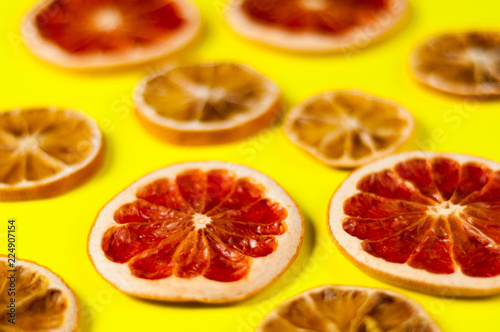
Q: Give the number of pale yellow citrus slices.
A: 6